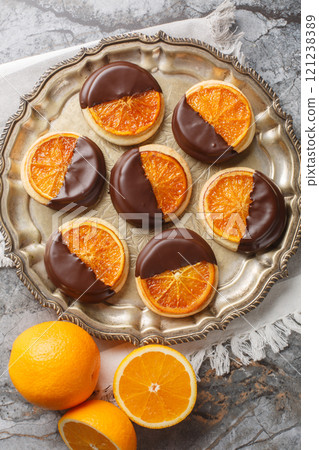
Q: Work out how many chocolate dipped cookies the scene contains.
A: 7